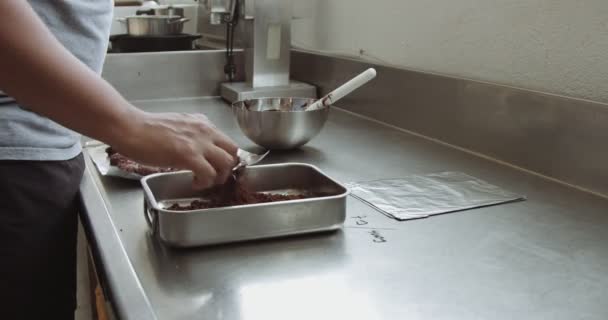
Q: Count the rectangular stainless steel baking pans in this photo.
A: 1